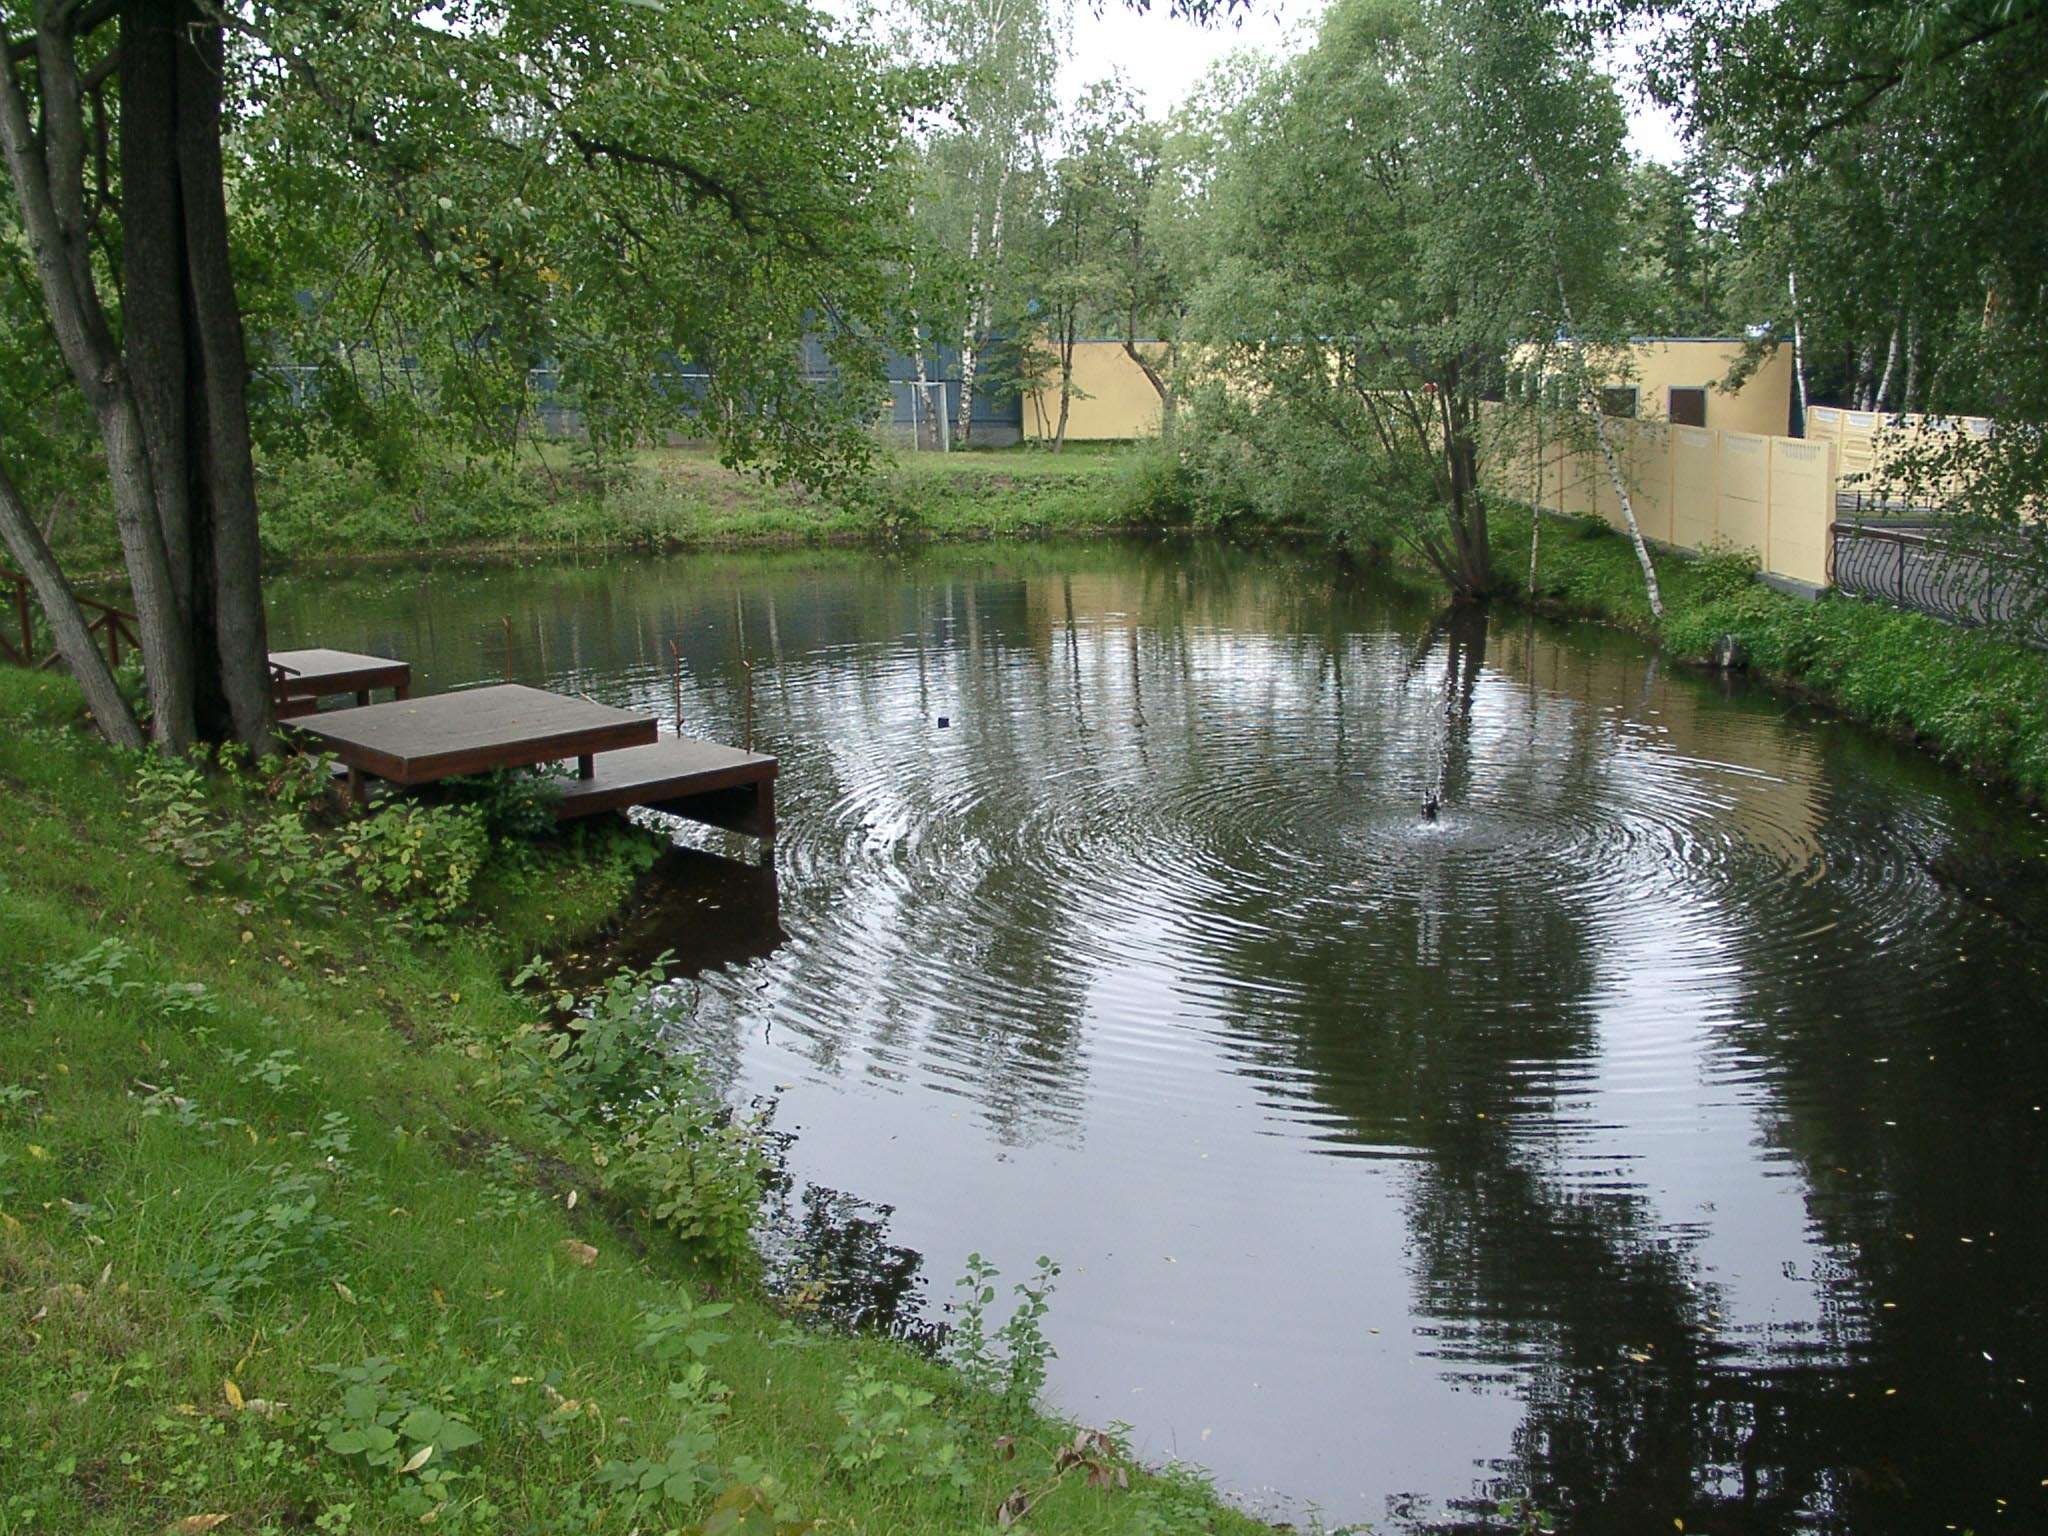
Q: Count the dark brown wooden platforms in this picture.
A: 3